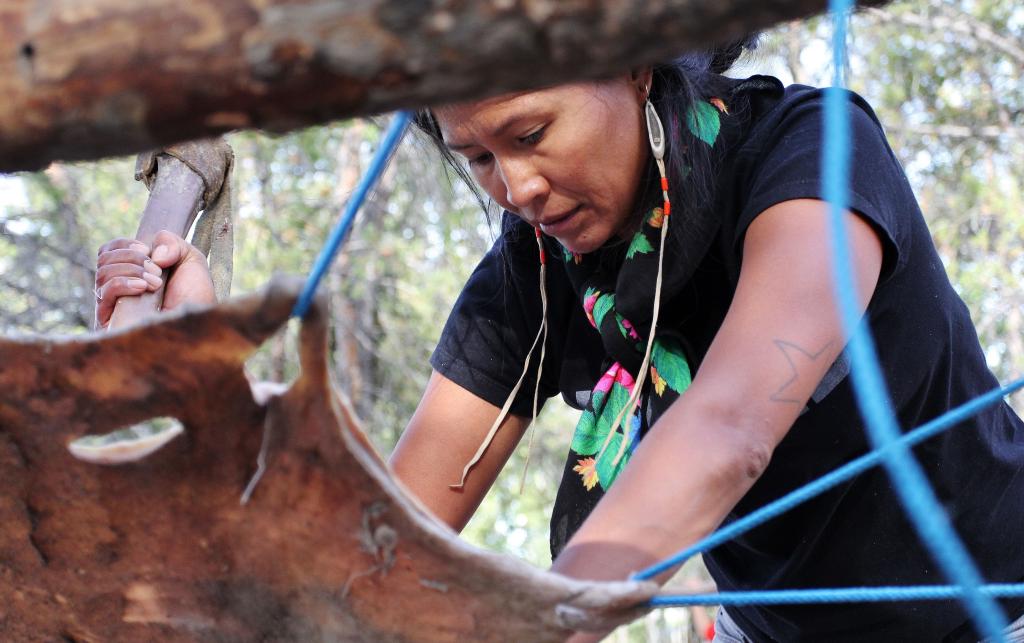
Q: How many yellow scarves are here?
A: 0